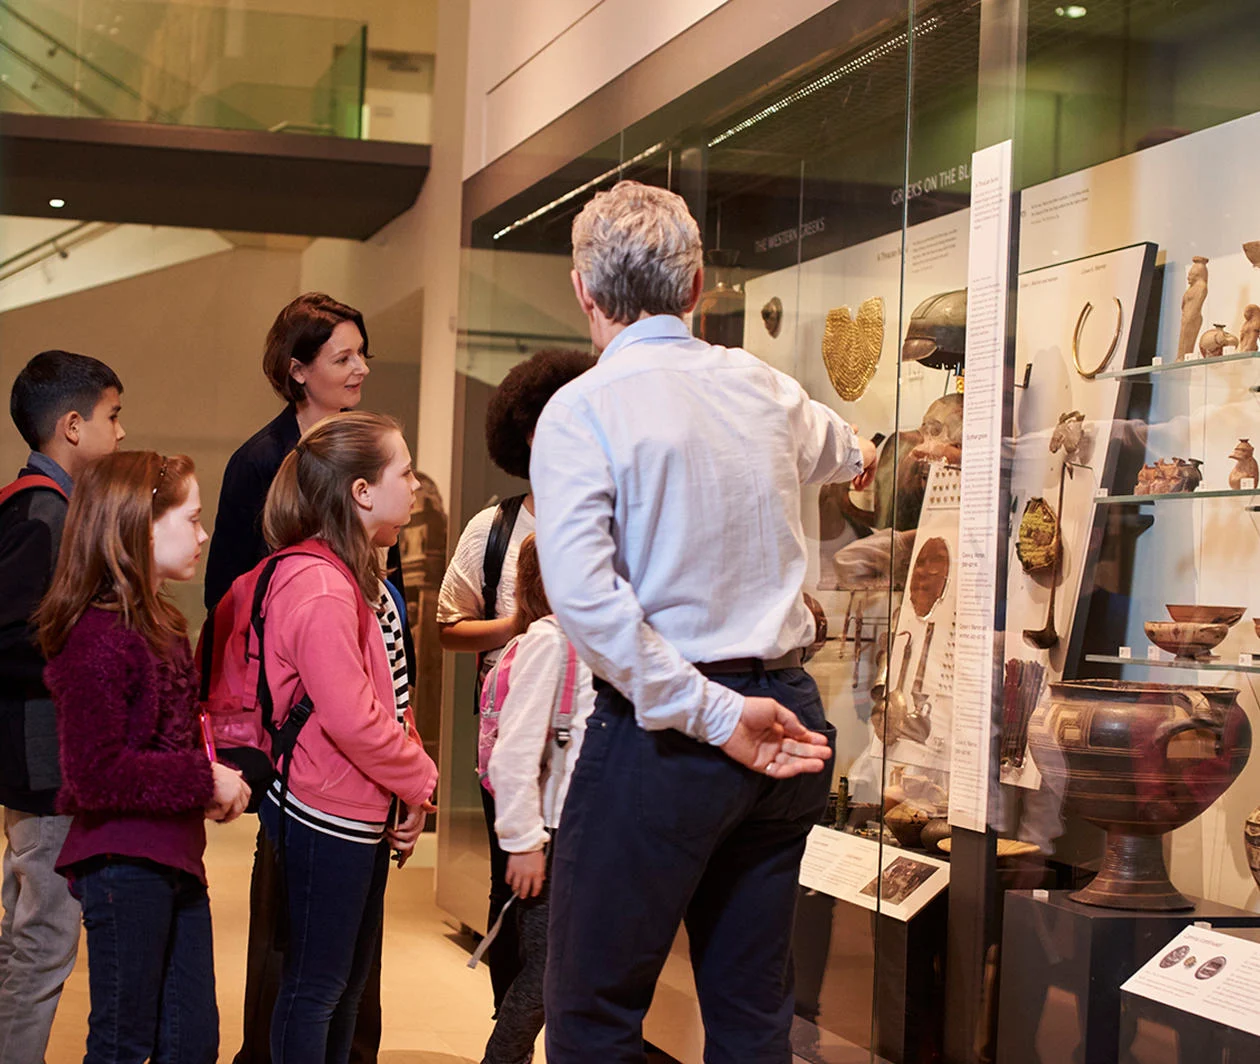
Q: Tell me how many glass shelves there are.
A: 3